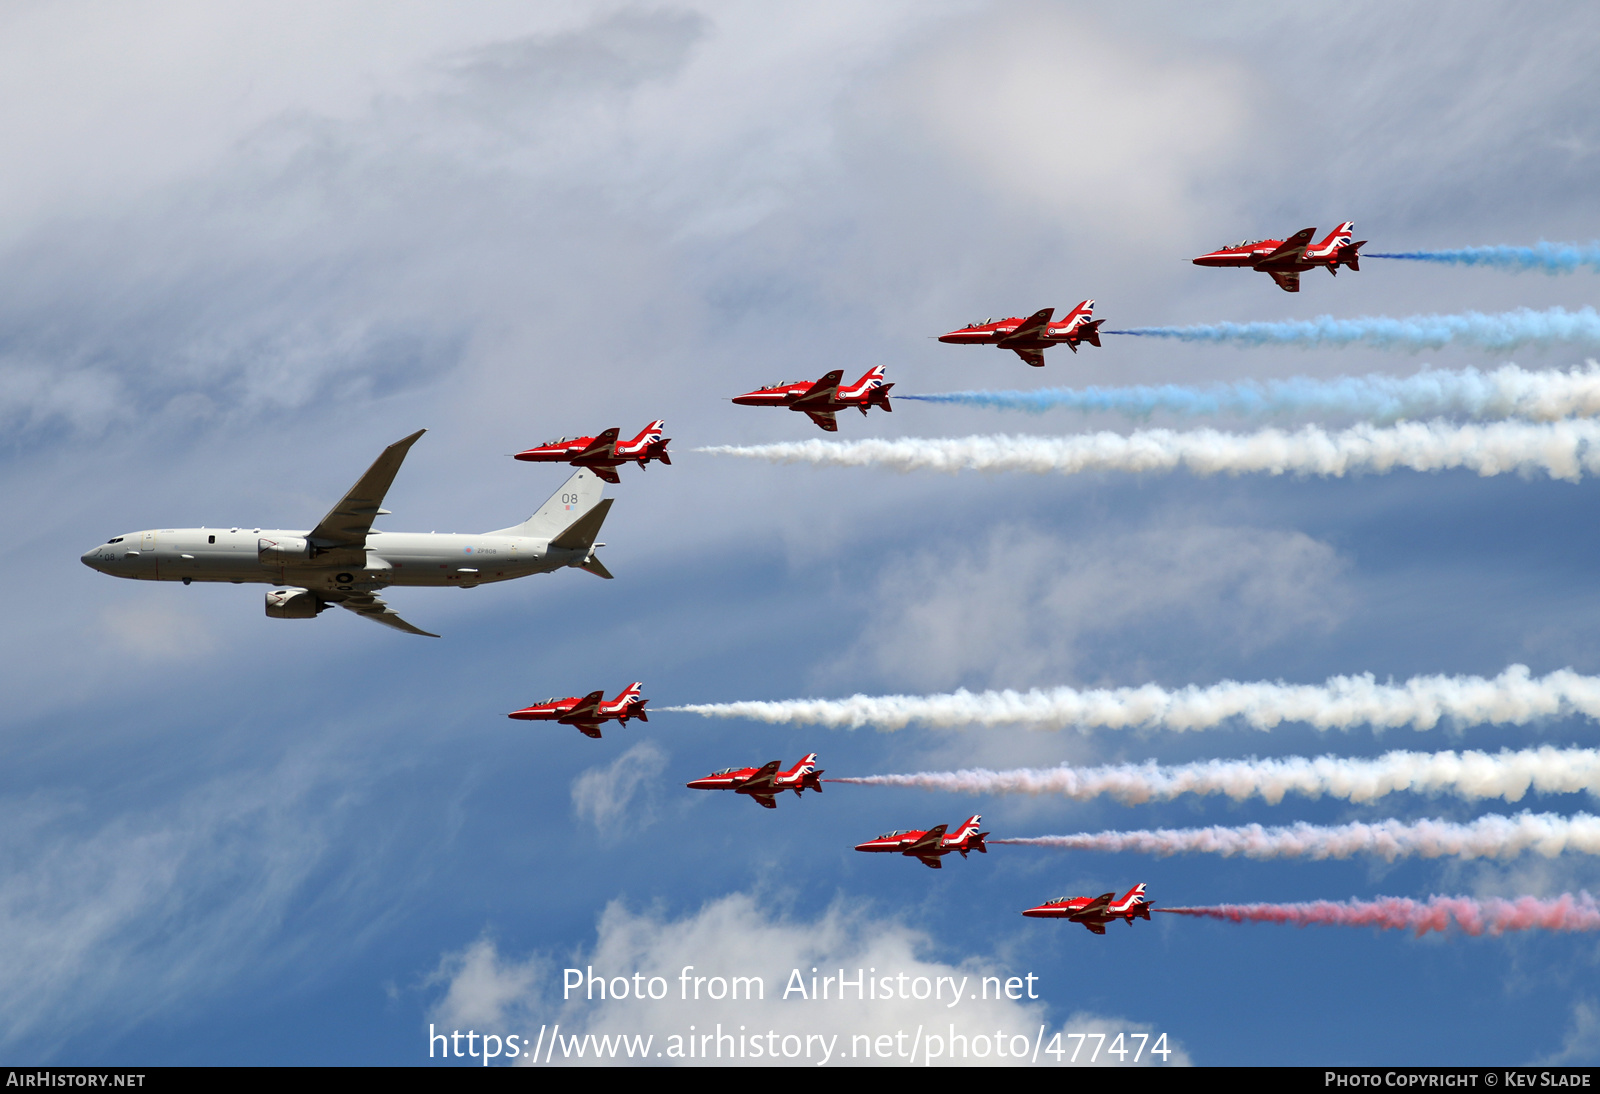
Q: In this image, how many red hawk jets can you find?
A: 8